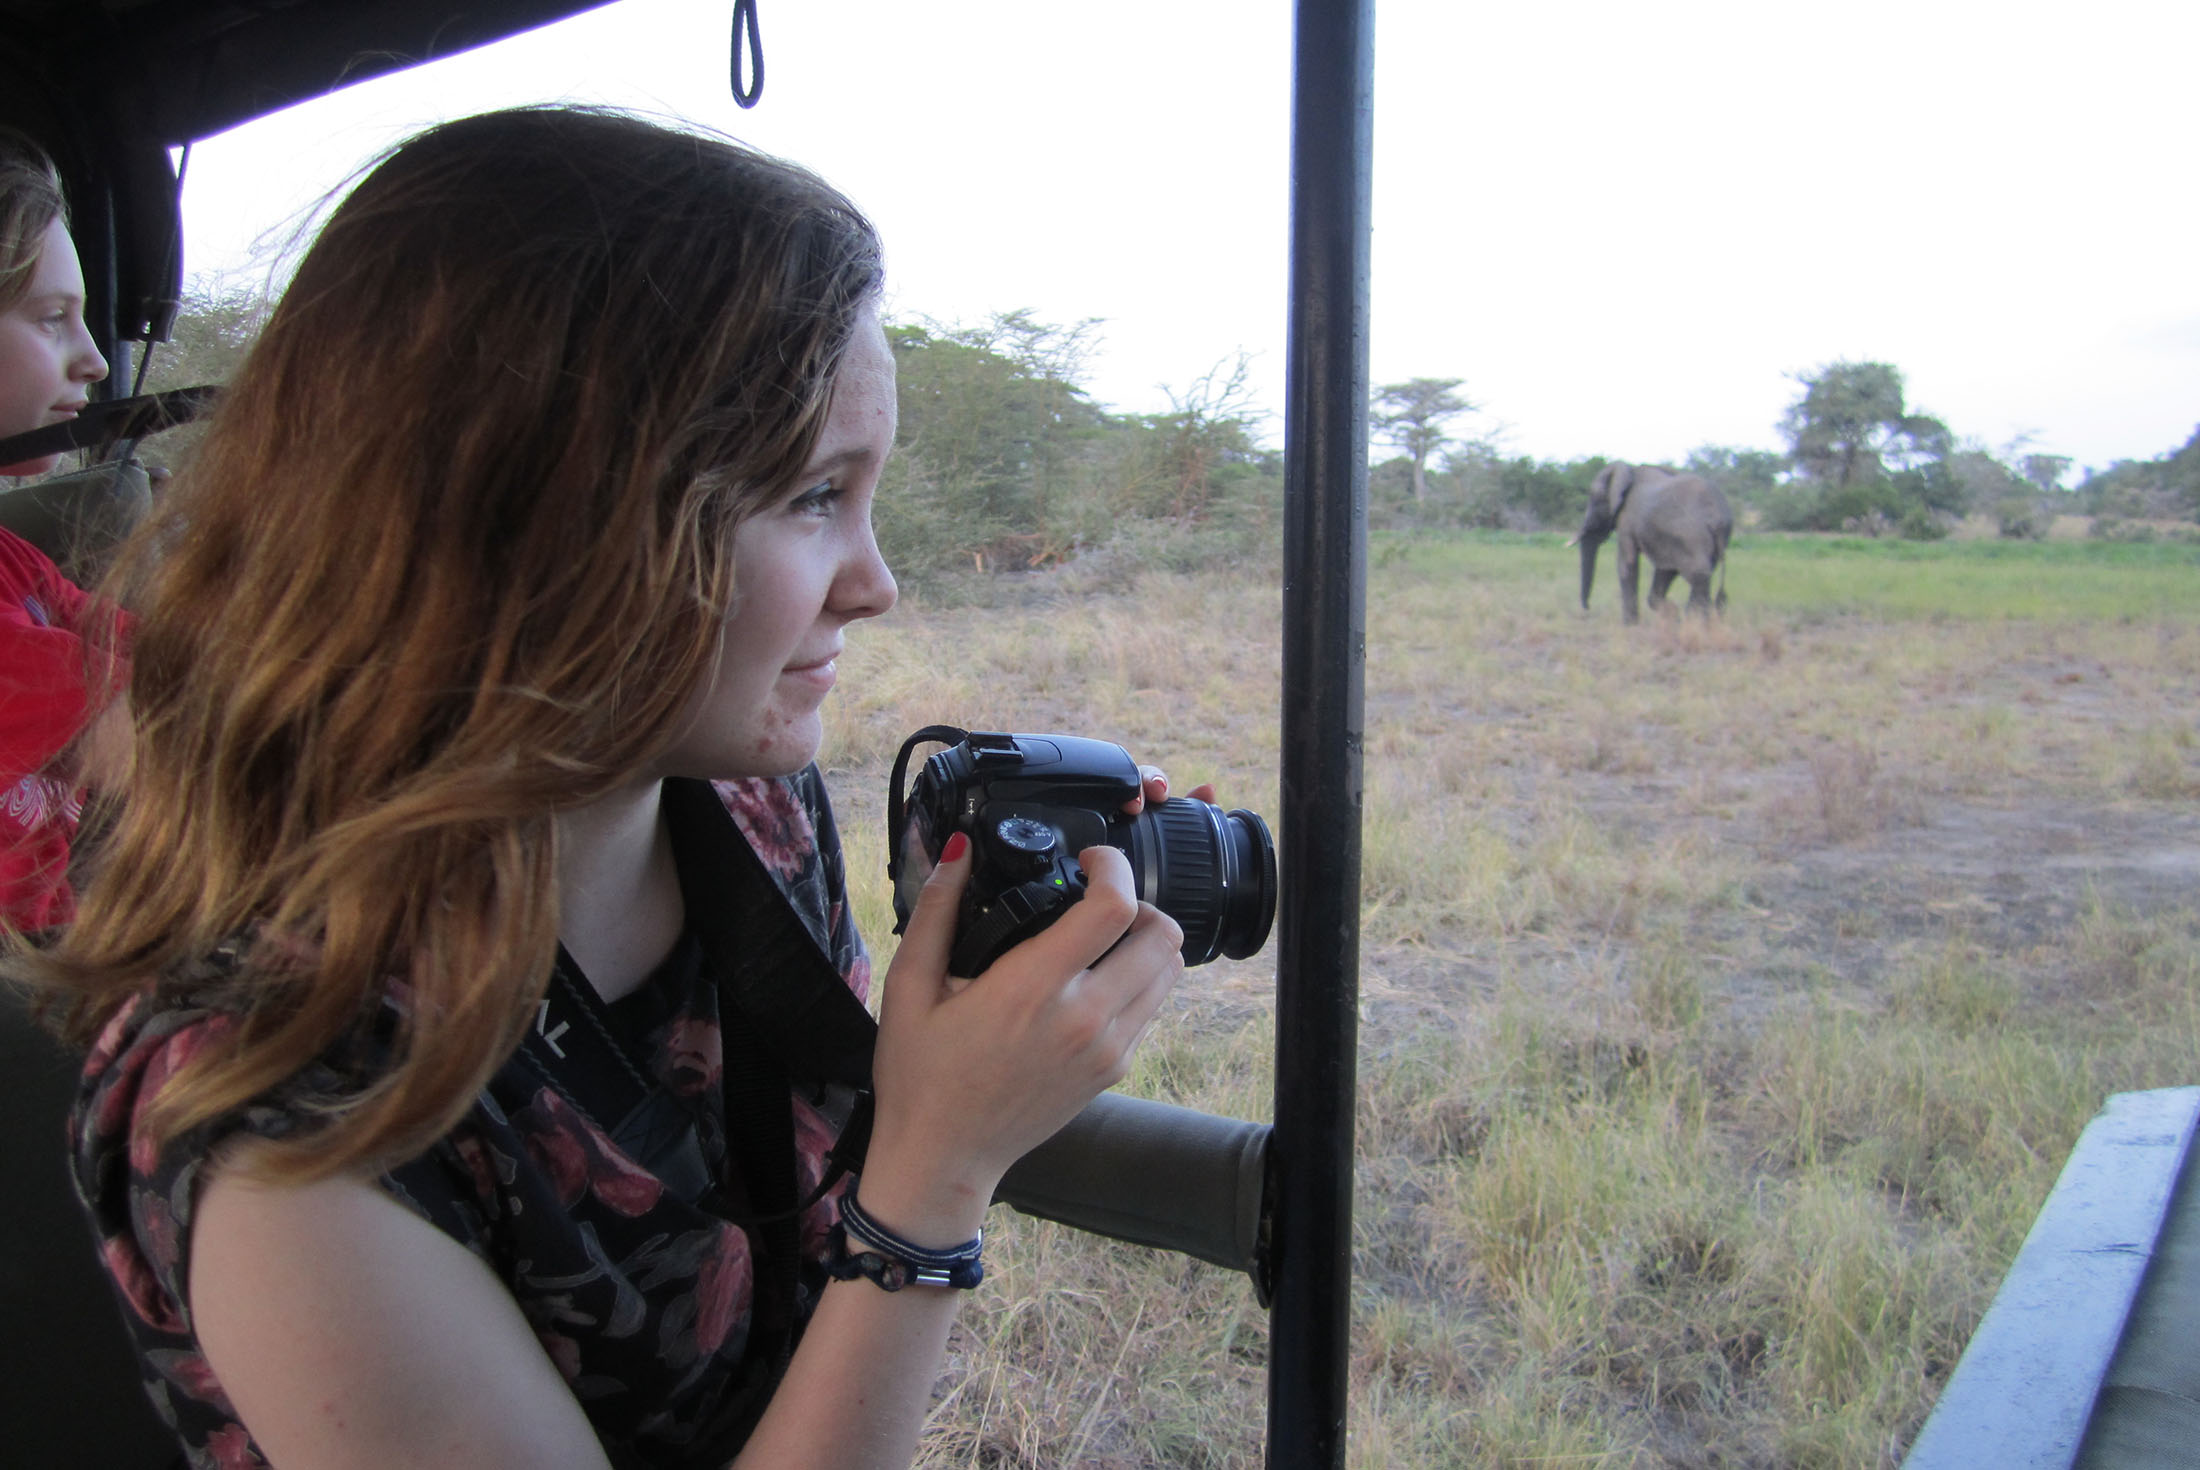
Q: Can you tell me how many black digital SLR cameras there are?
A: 1